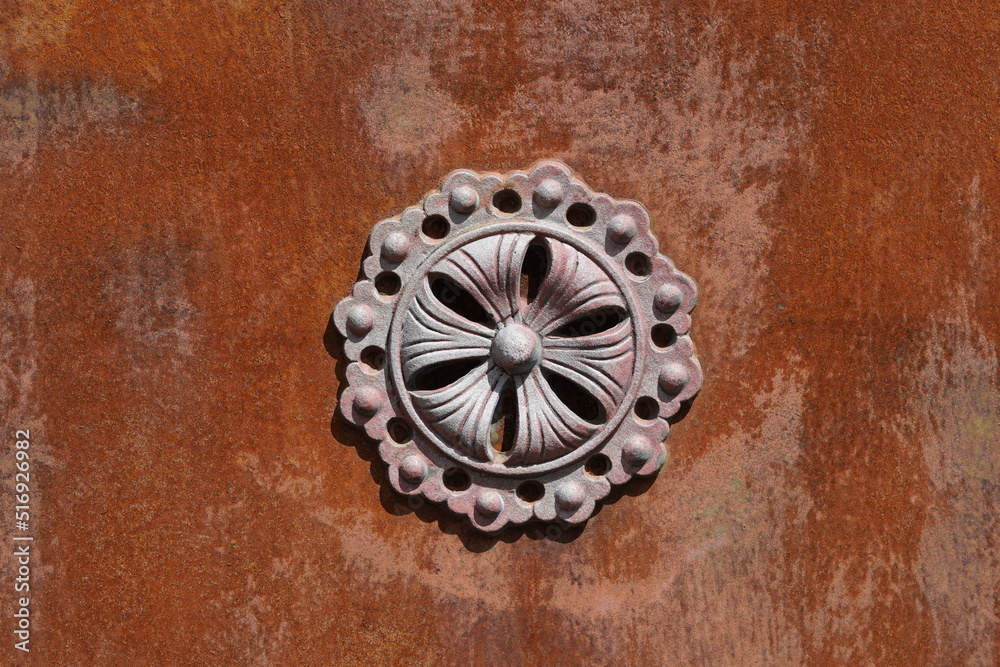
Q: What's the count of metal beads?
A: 13